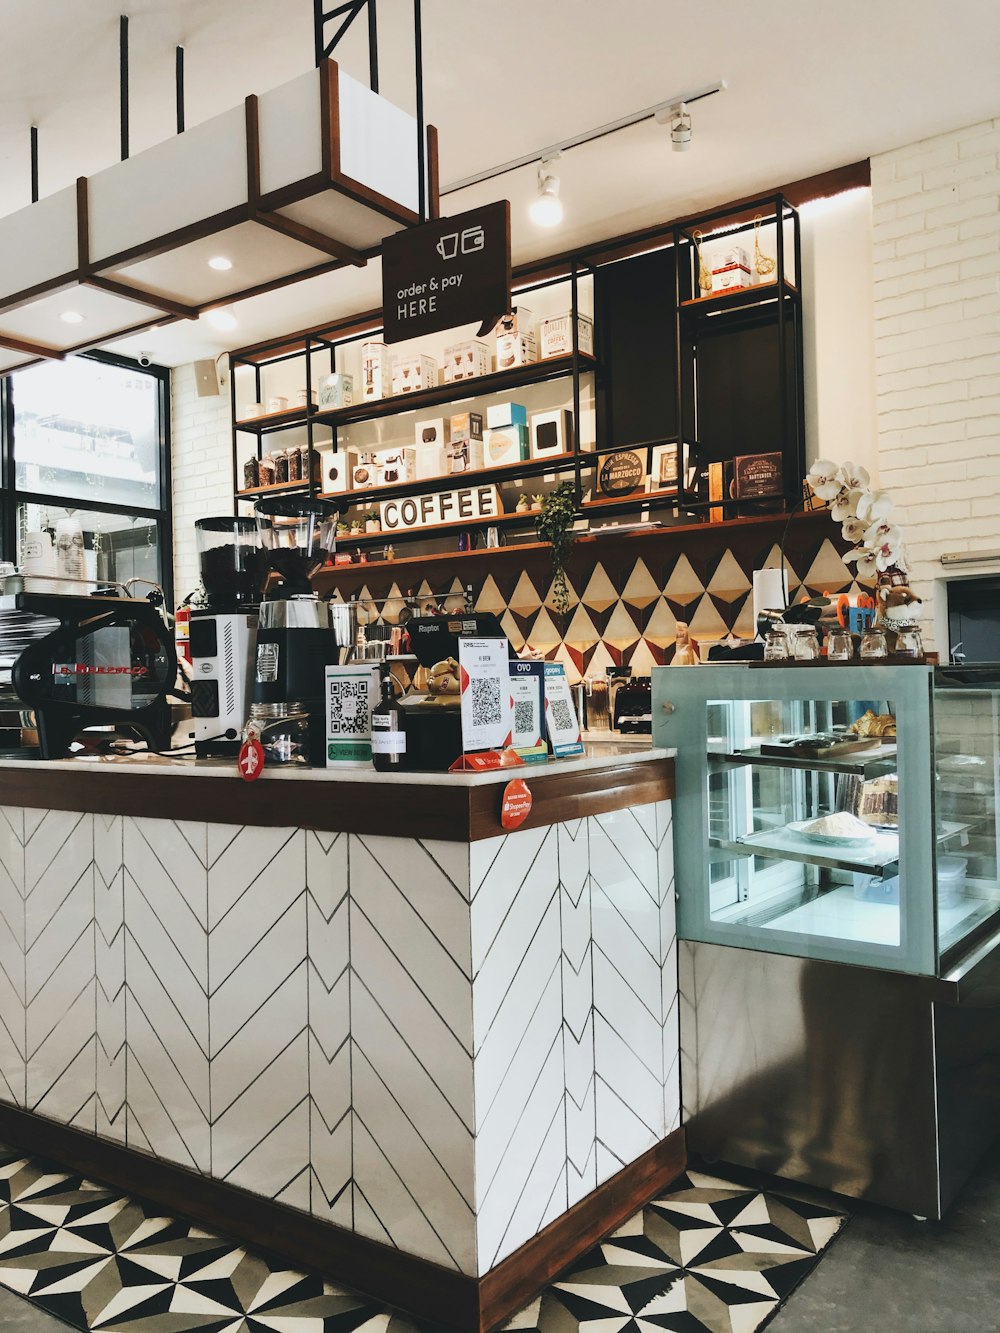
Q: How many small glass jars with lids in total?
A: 5